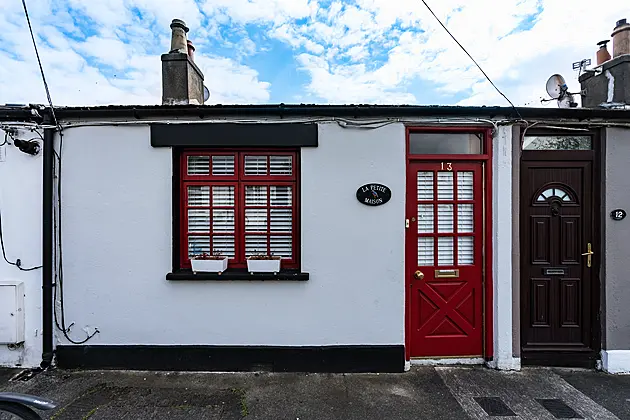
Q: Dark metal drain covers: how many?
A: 2